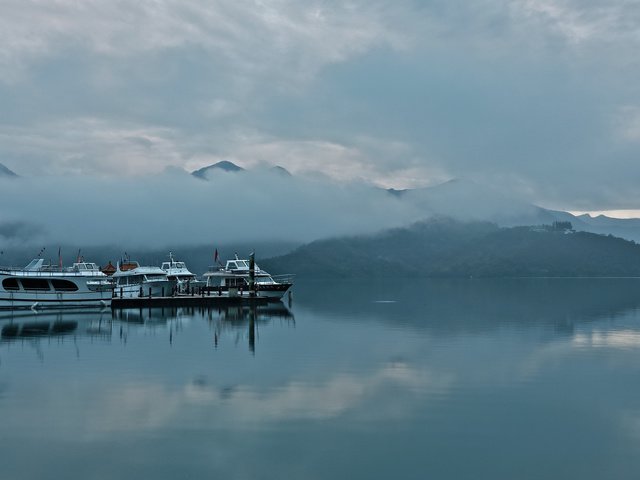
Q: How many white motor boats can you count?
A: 4